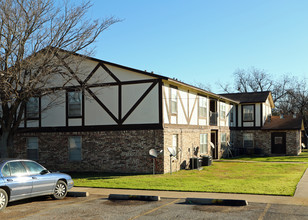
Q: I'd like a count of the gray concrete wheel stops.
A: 3